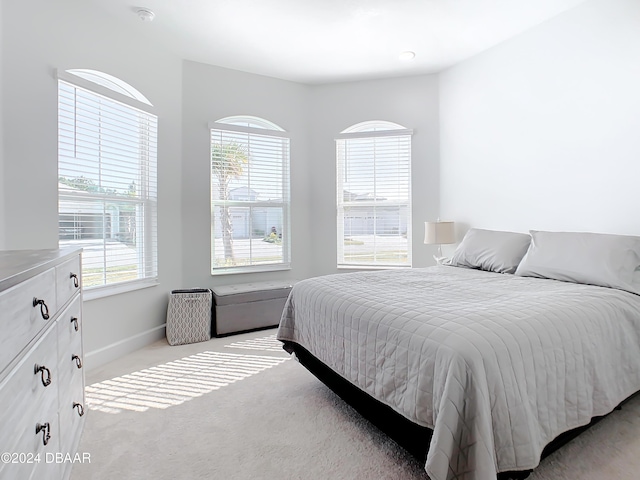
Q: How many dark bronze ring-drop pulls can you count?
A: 7